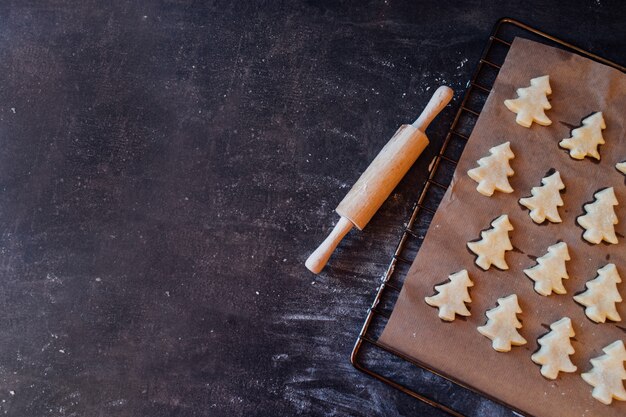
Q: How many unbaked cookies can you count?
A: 13